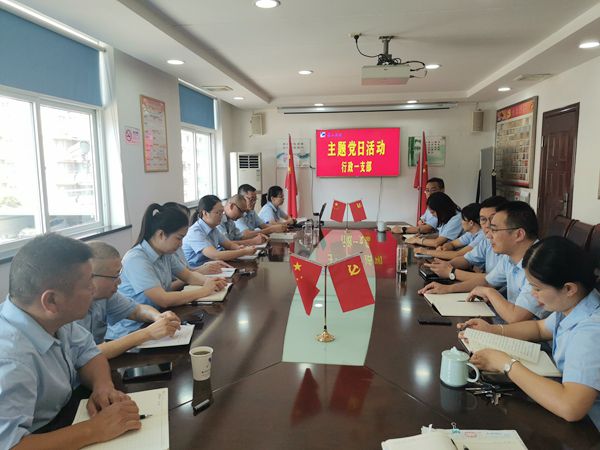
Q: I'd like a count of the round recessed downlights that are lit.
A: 9